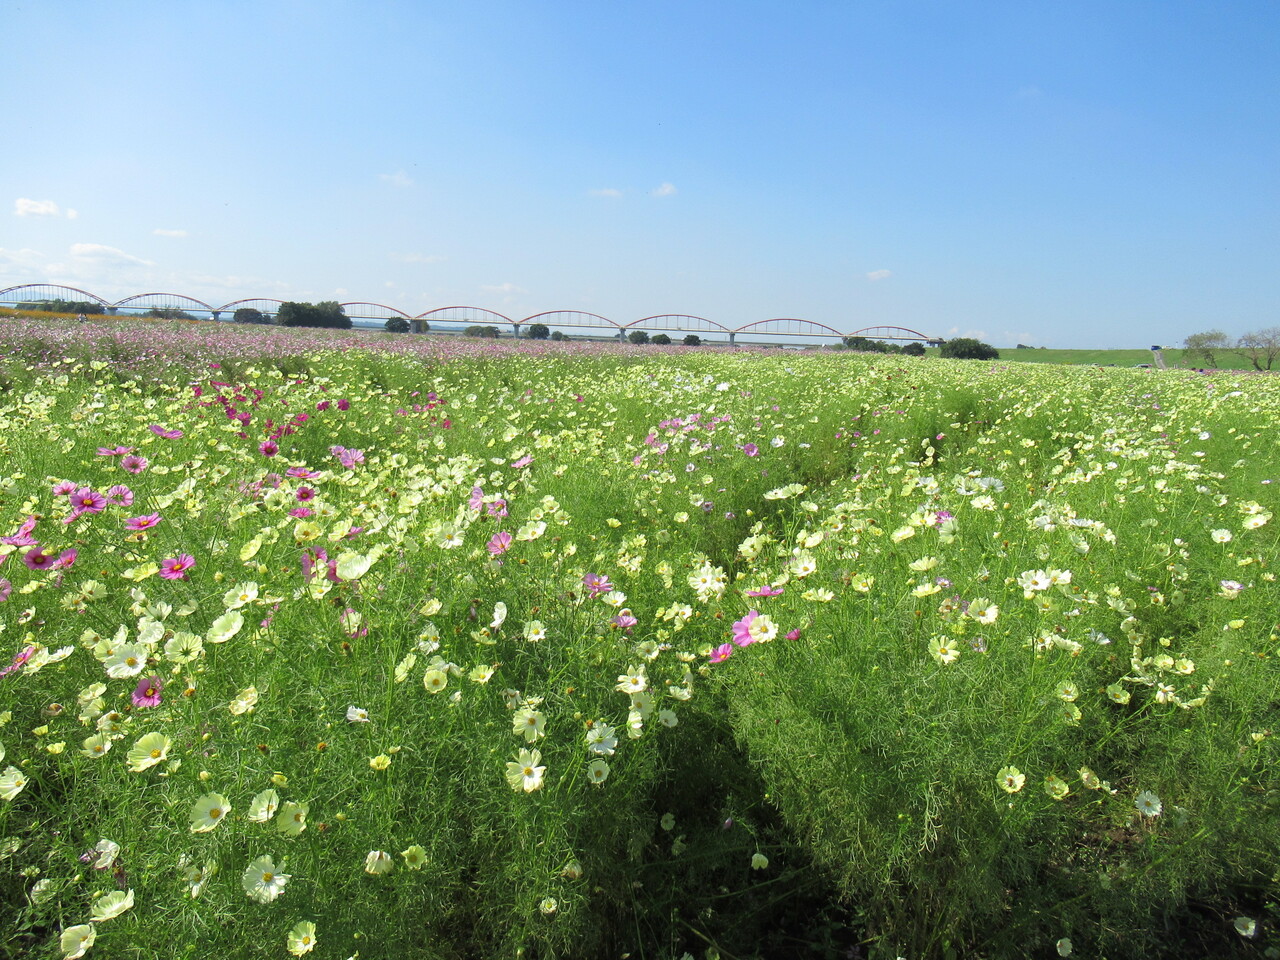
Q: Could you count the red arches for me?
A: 9